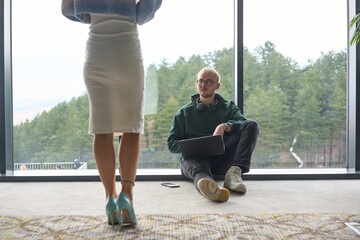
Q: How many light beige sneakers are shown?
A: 2